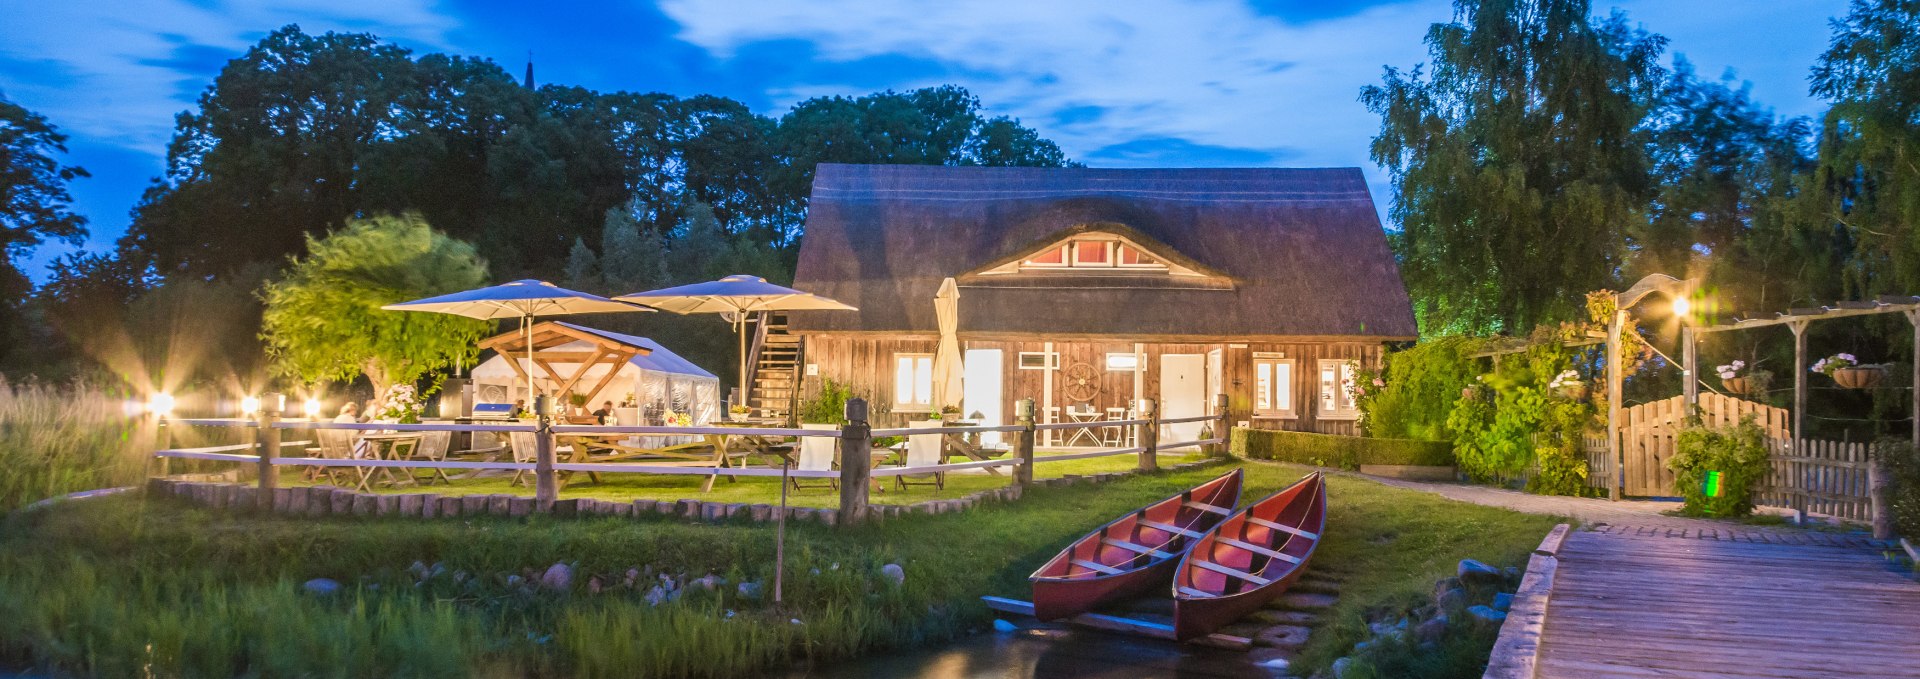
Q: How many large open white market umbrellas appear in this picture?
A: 2